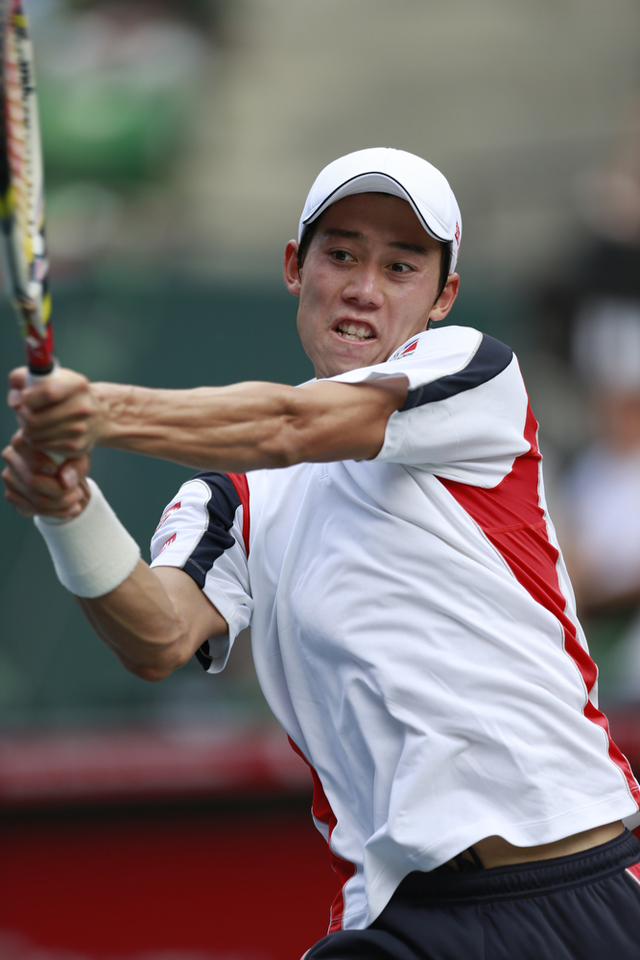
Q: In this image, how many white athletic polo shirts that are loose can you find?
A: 1